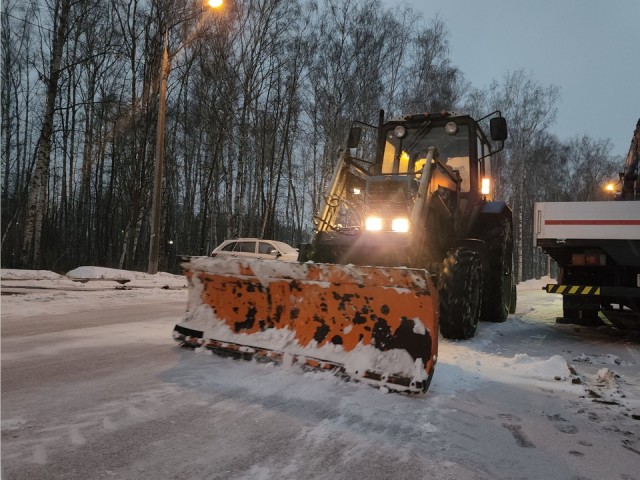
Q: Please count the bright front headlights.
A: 2